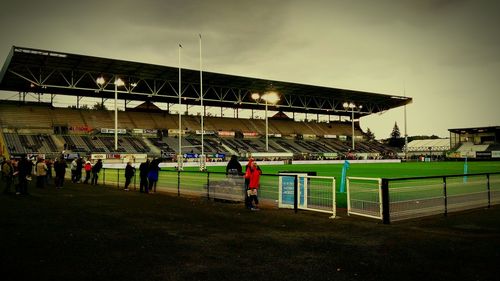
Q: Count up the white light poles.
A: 3